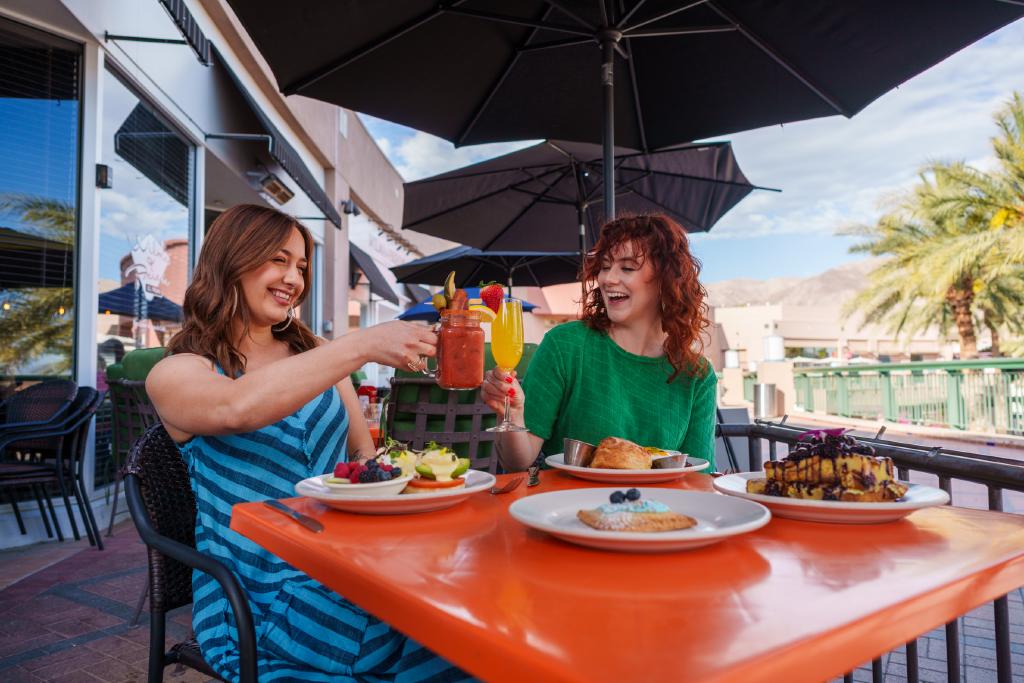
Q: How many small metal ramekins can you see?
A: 2